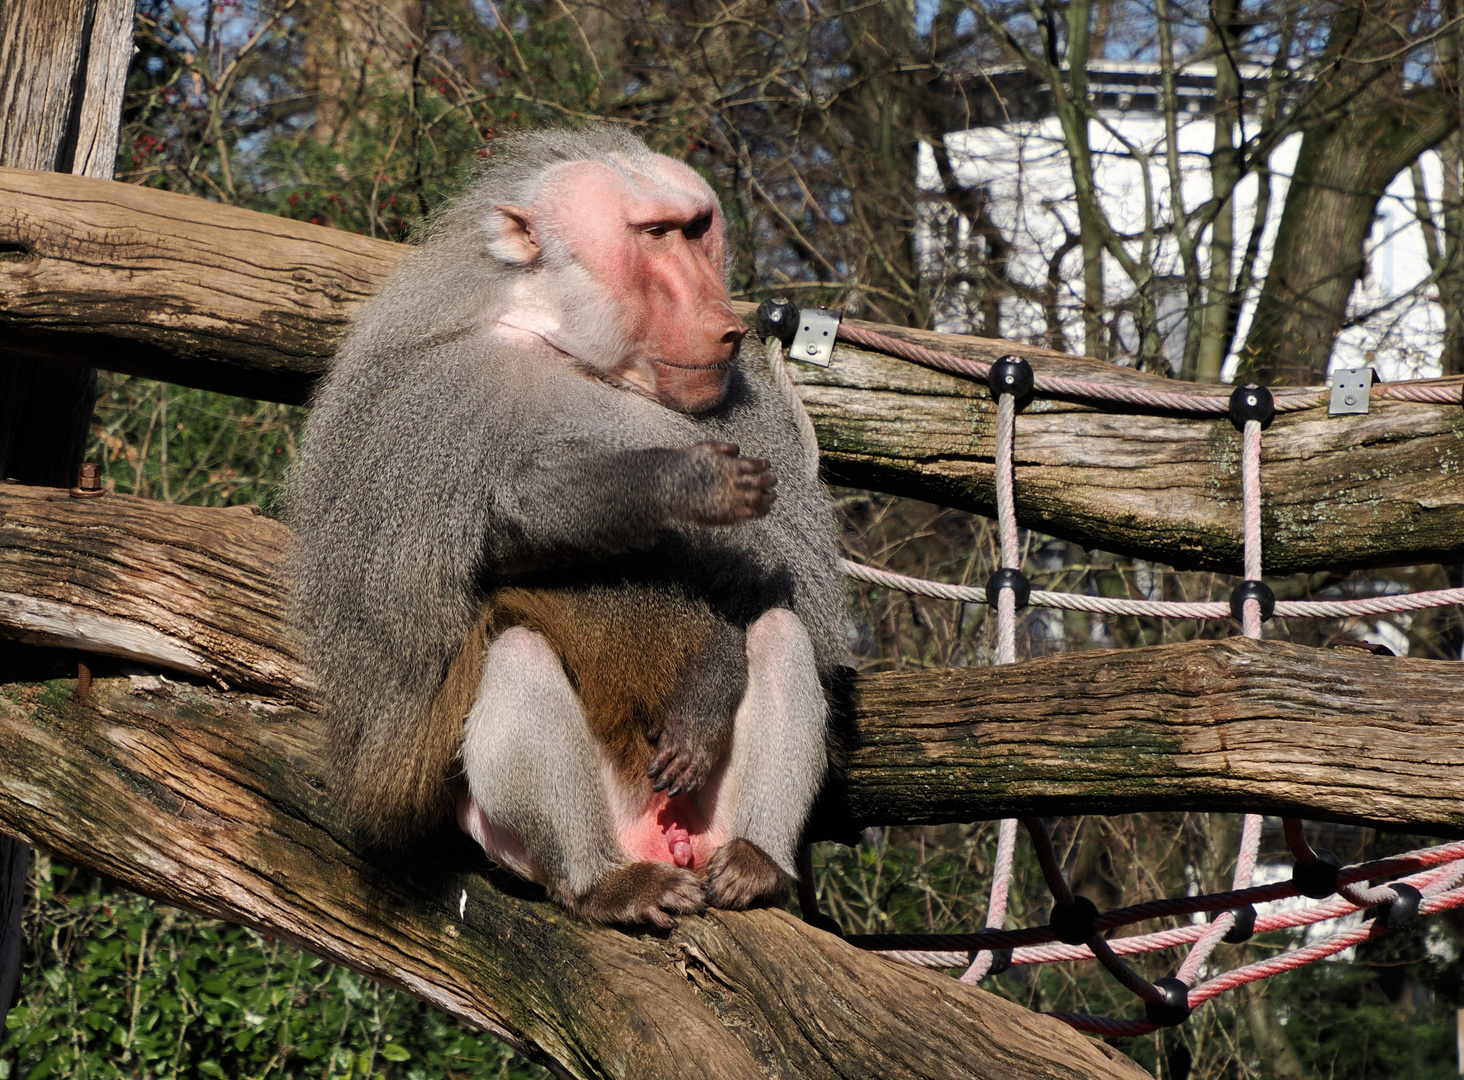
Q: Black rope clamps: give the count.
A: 12